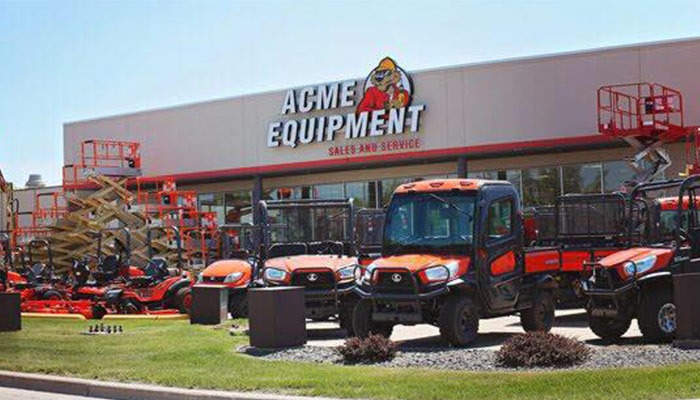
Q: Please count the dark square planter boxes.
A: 4